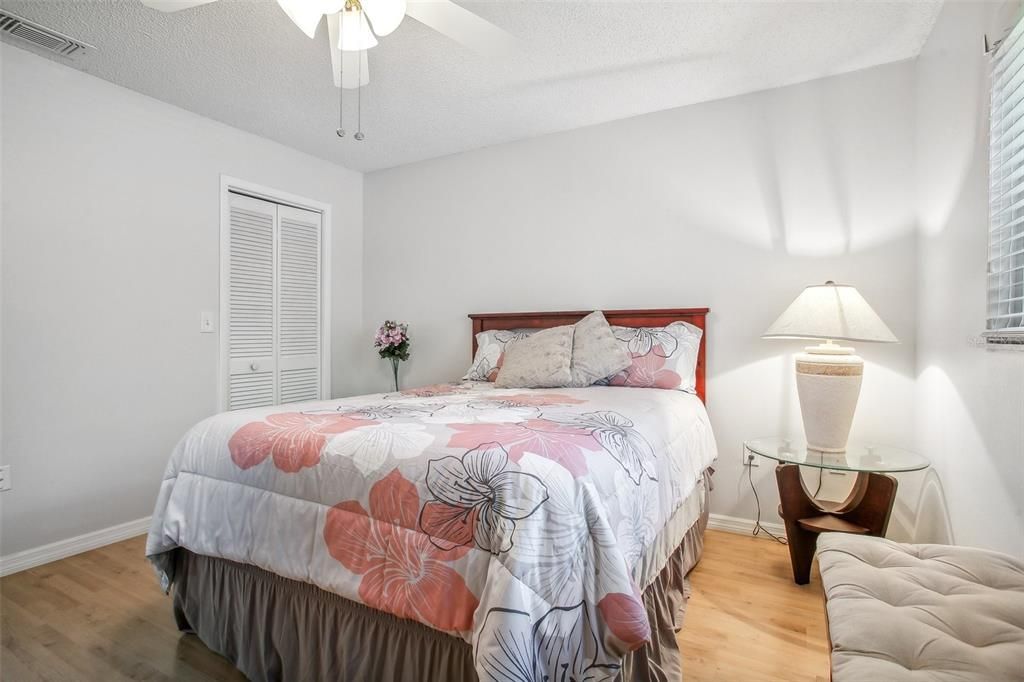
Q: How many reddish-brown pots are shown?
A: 0